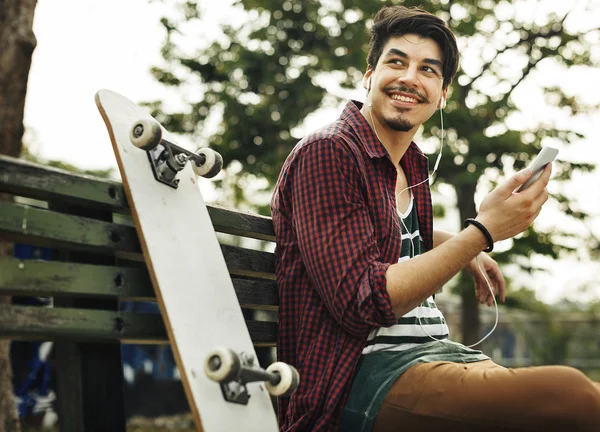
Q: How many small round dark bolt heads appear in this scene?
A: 4